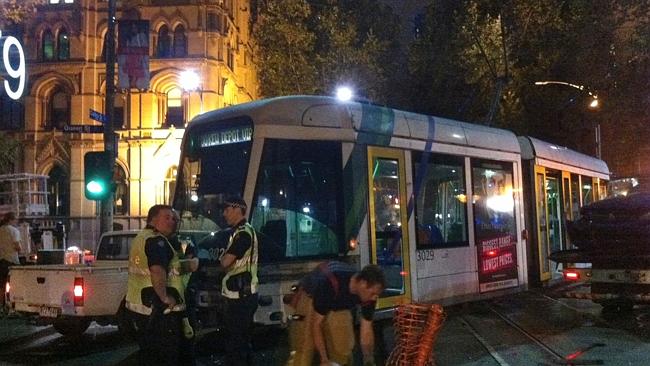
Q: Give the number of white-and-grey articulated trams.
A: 1